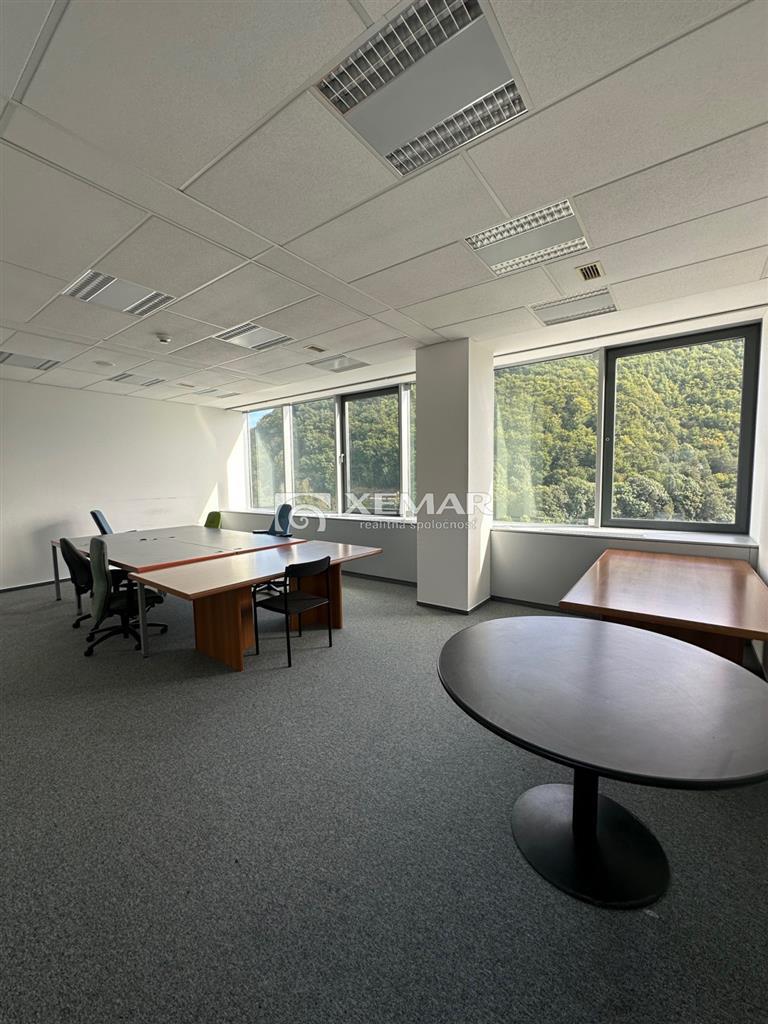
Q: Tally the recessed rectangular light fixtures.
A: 9